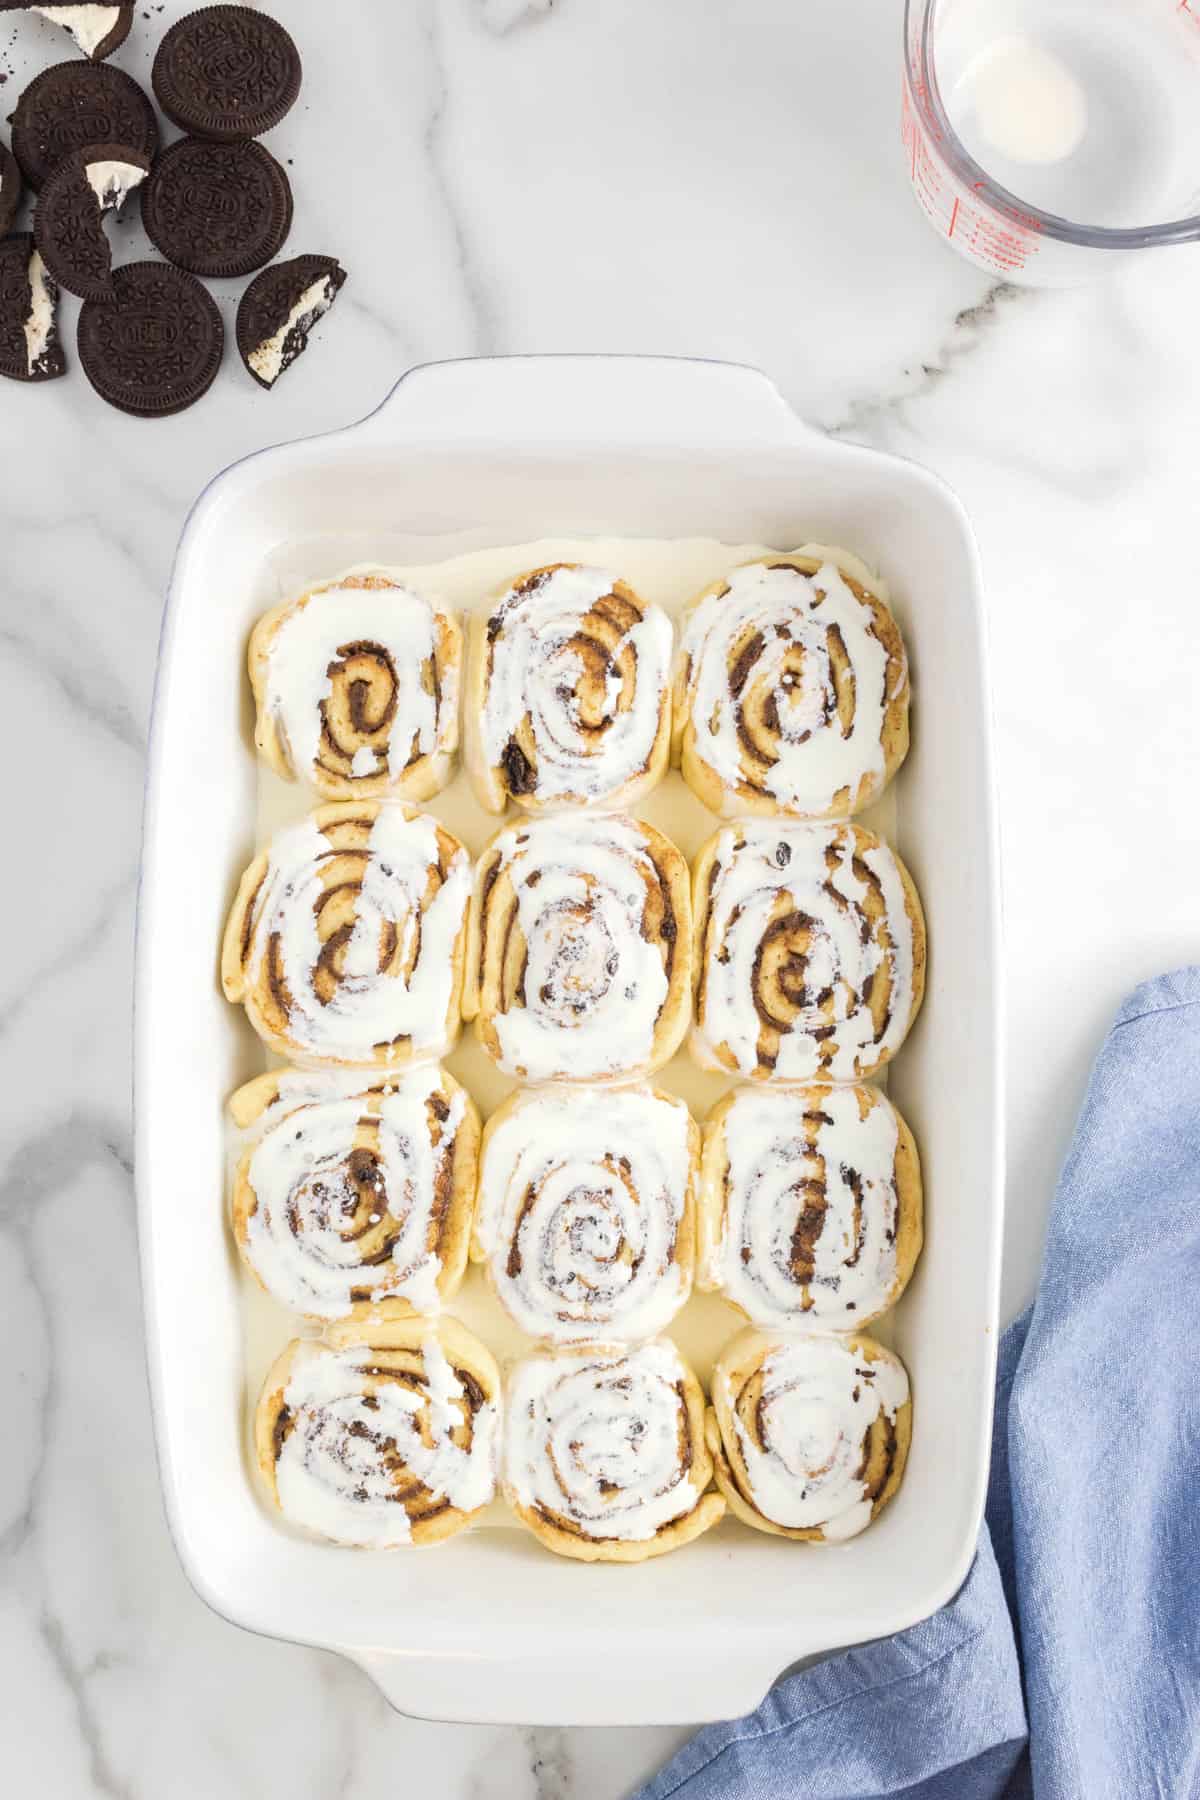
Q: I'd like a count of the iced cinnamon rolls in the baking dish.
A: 12